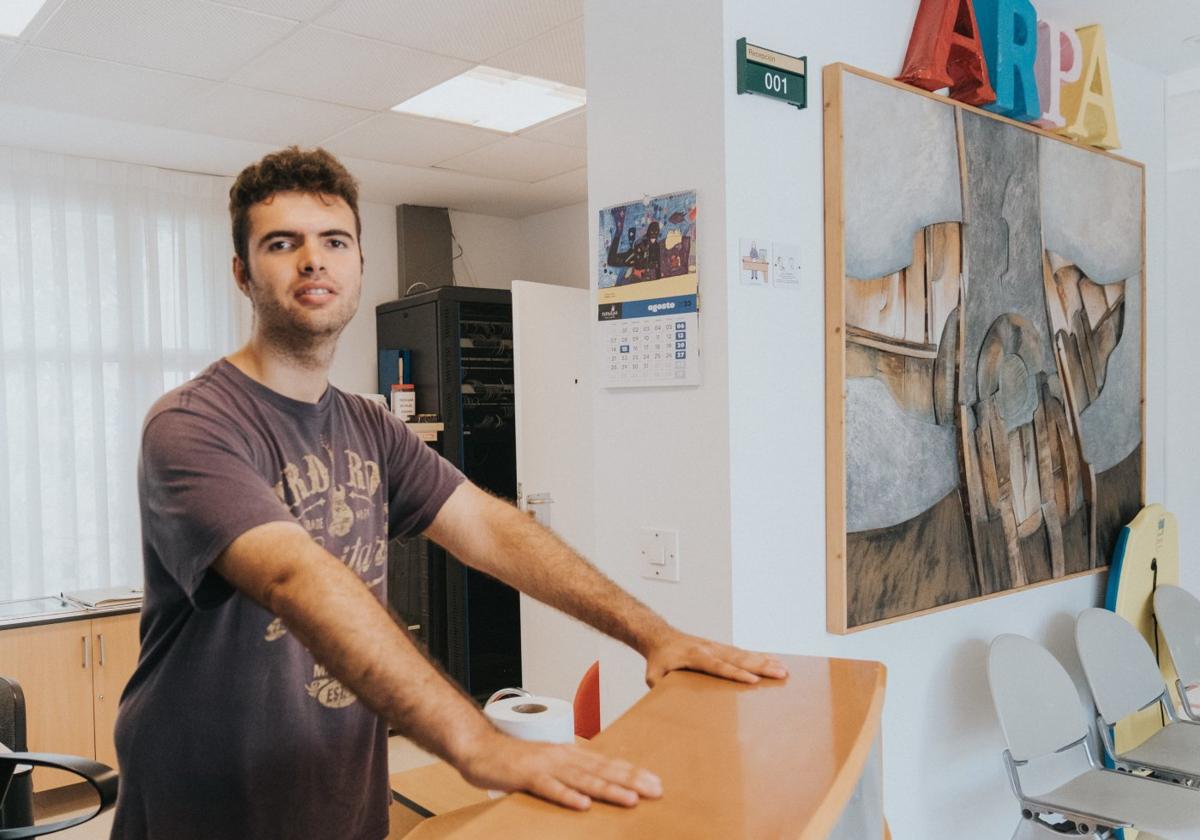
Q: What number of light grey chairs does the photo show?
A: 3